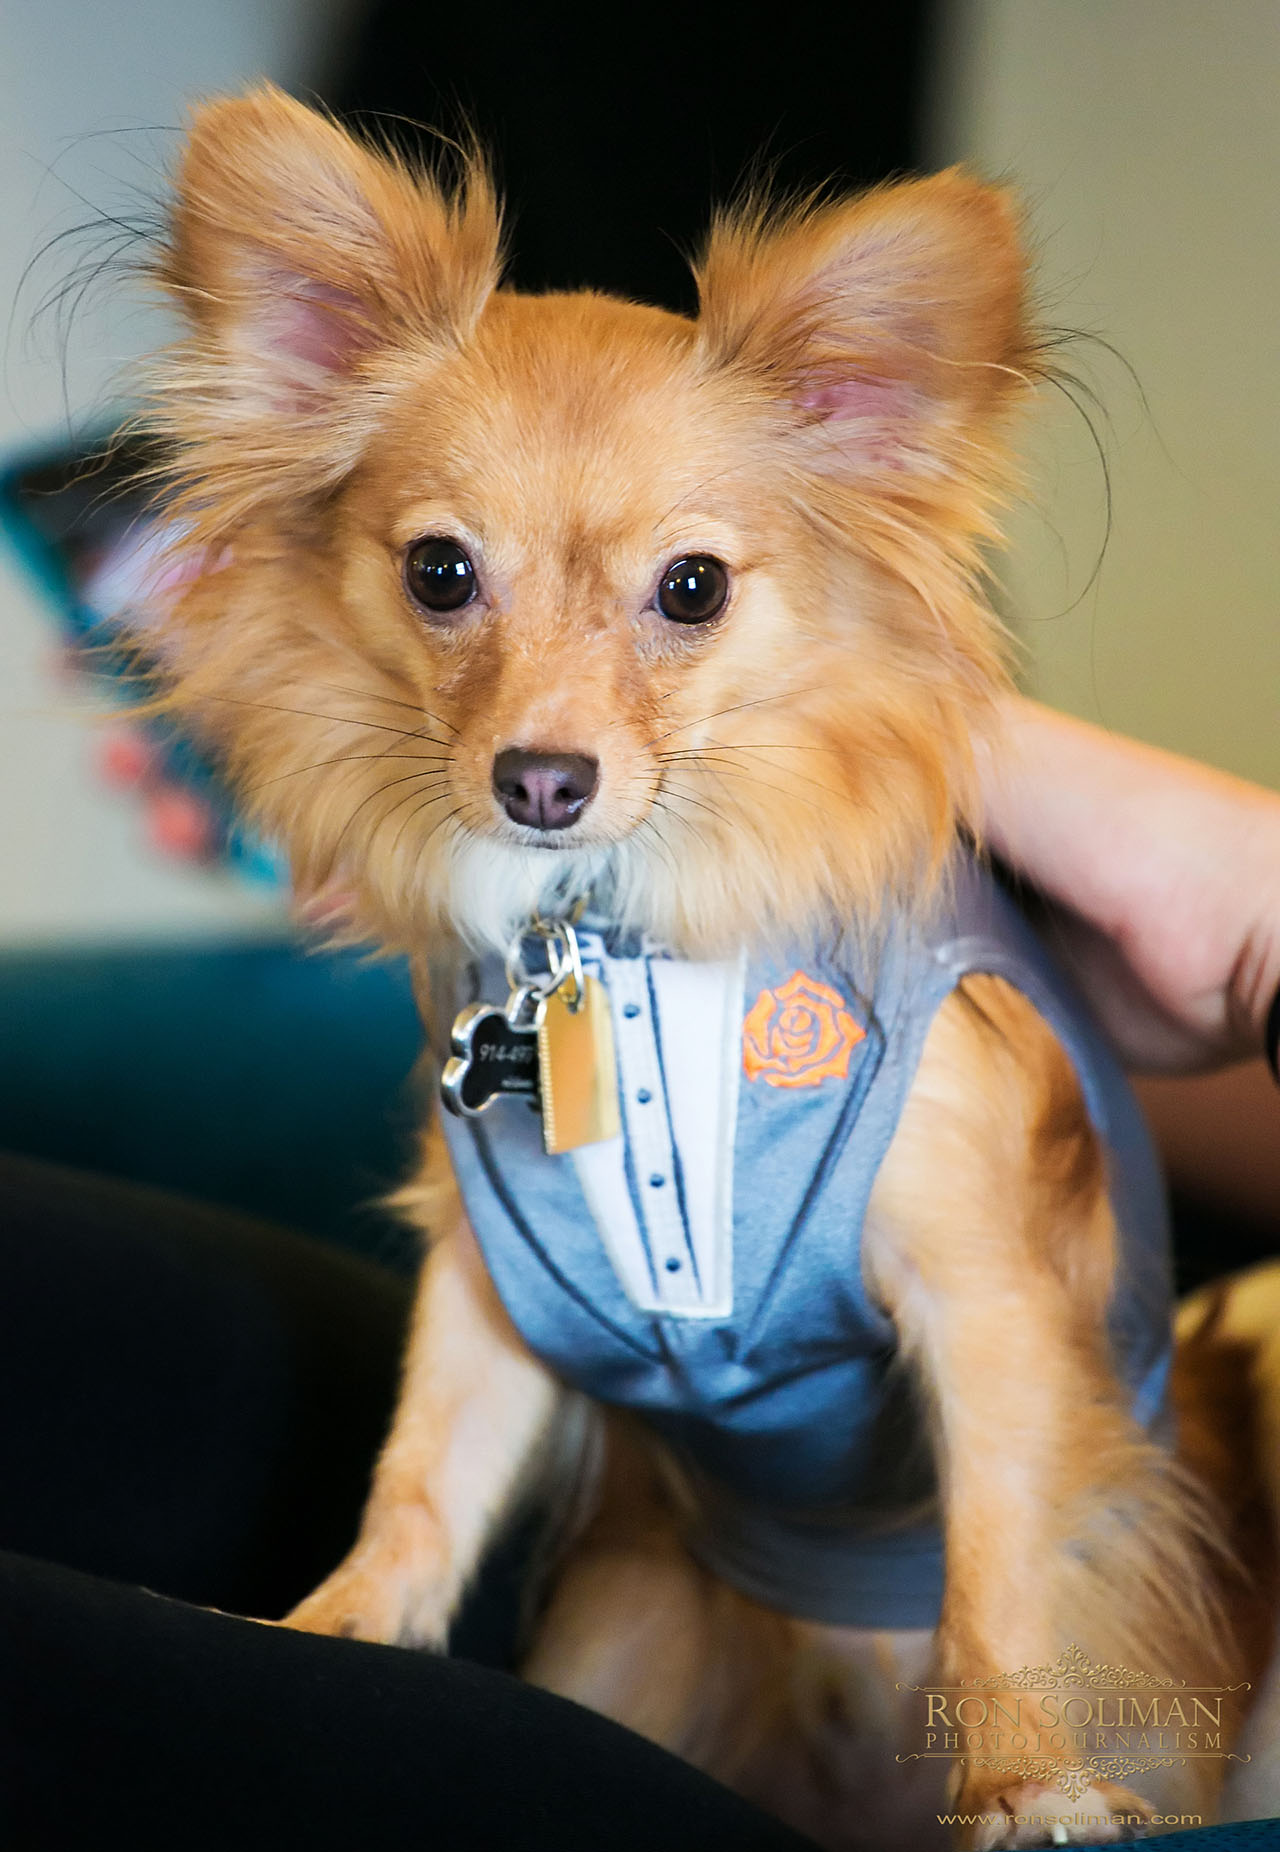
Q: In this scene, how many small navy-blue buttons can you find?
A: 4